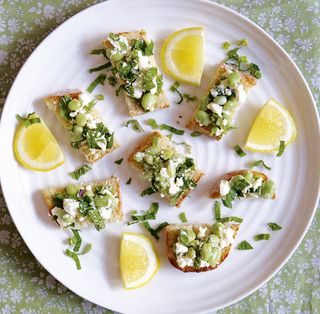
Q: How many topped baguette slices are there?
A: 7